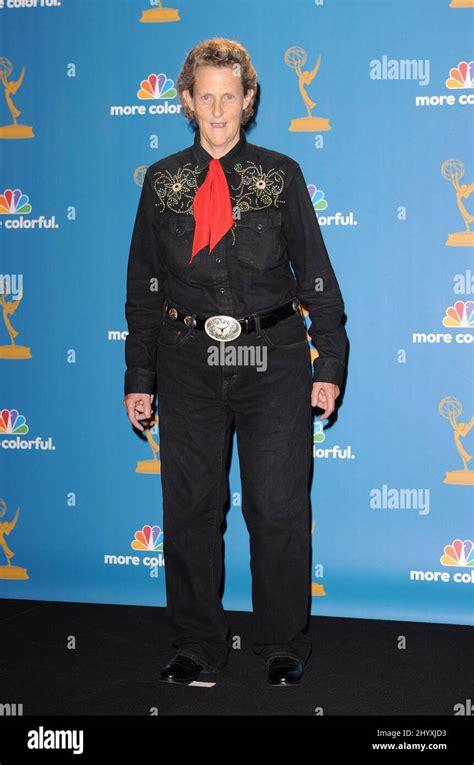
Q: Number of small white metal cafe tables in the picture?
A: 0